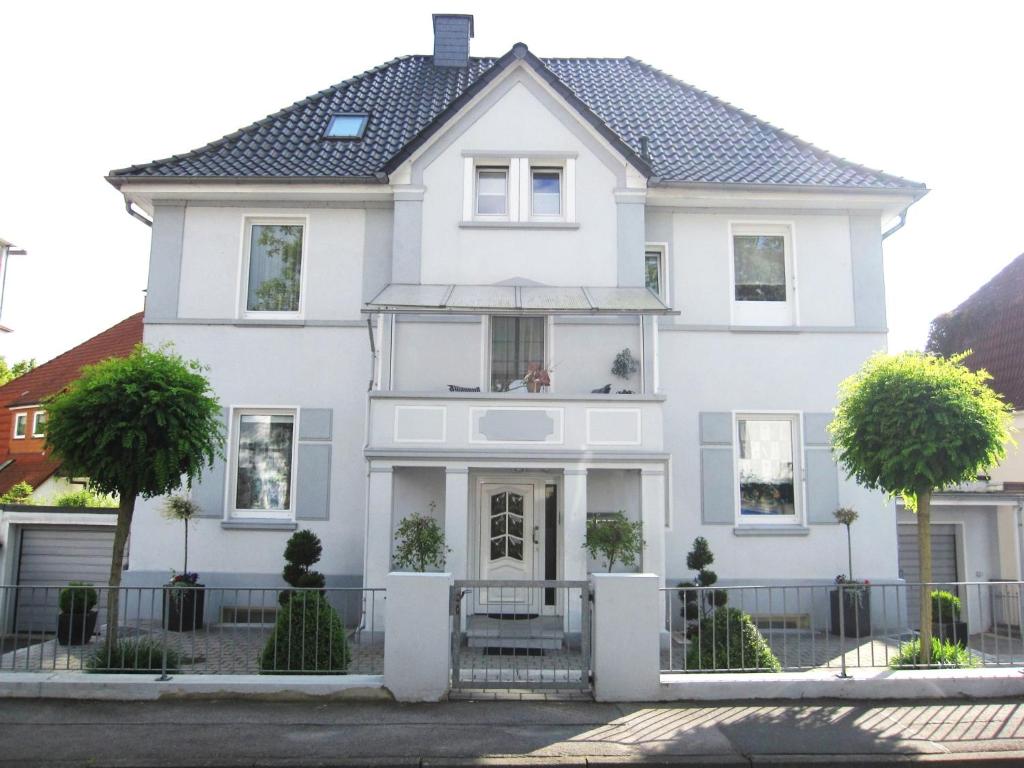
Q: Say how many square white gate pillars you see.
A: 2